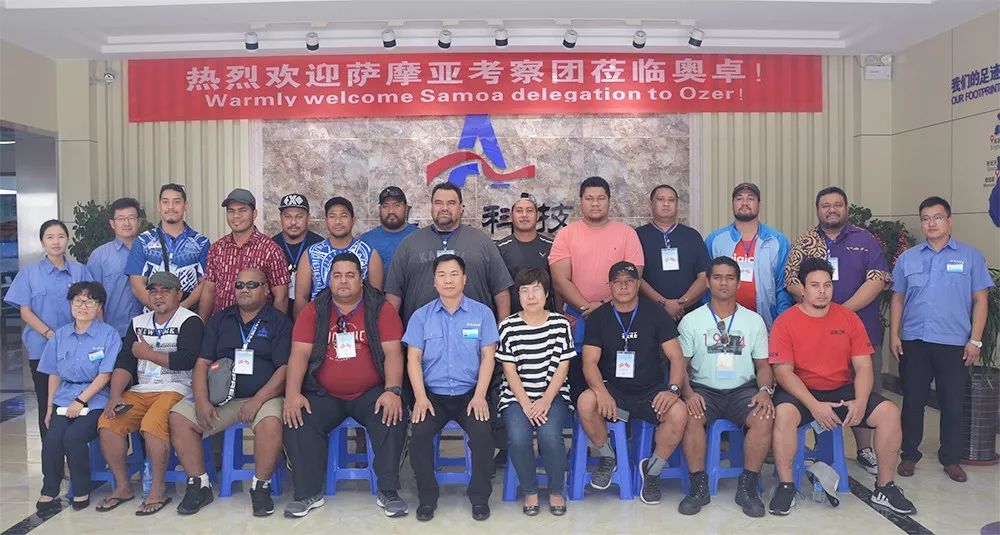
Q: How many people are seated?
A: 9